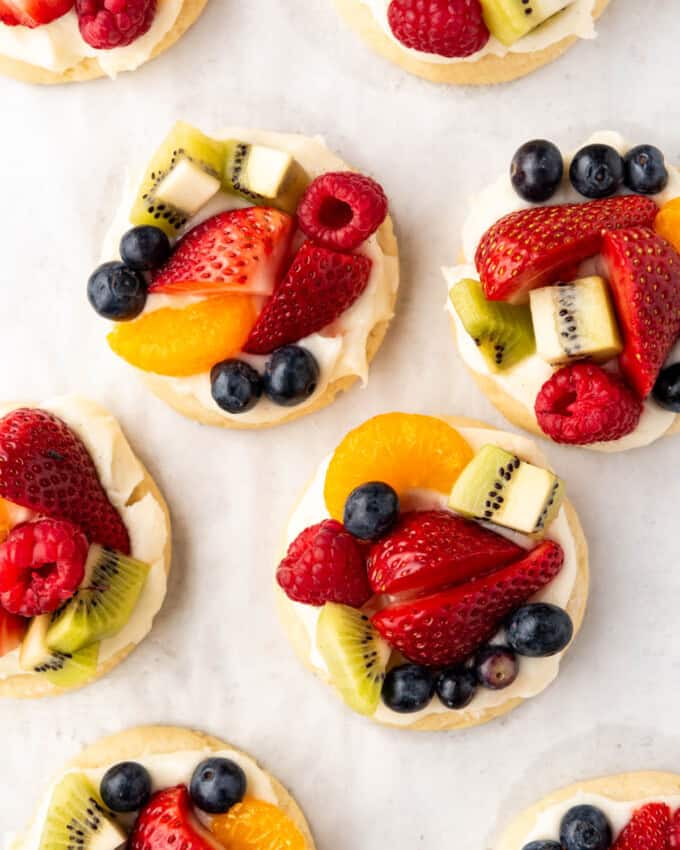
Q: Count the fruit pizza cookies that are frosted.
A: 8